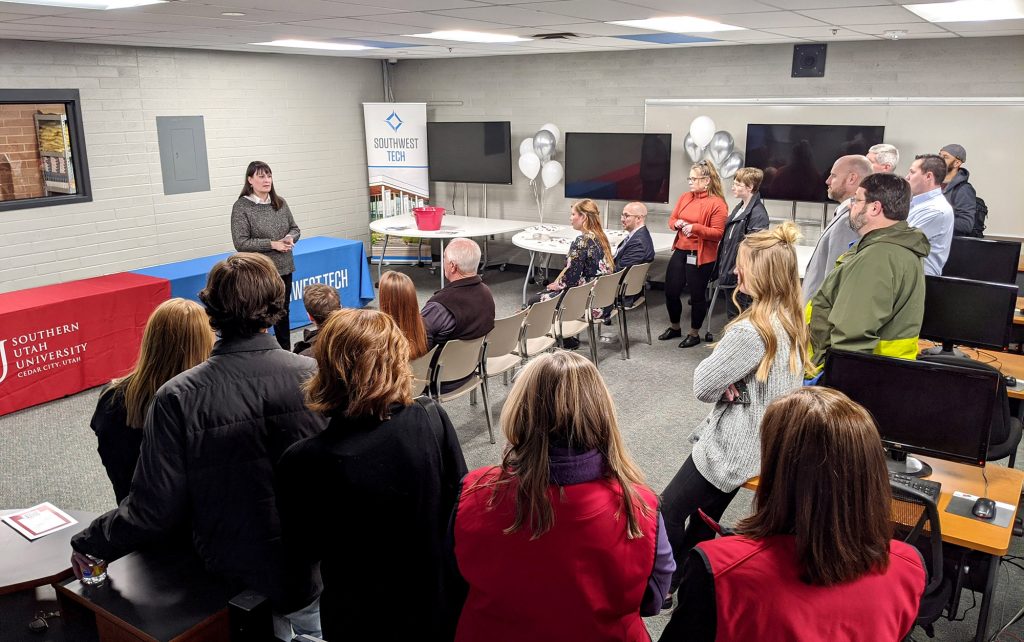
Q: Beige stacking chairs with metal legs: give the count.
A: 7